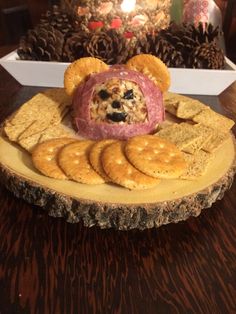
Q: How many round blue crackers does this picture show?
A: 0